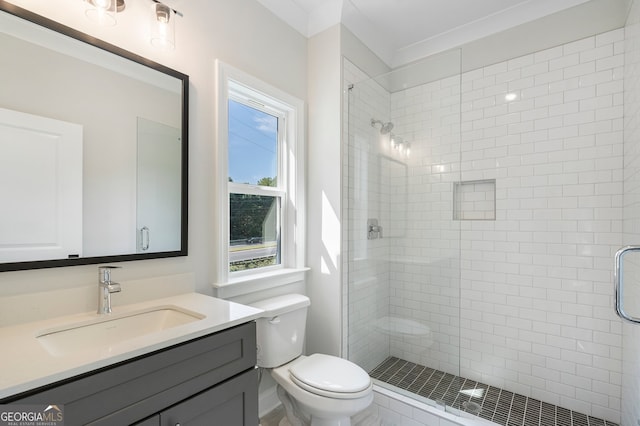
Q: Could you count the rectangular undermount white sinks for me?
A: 1